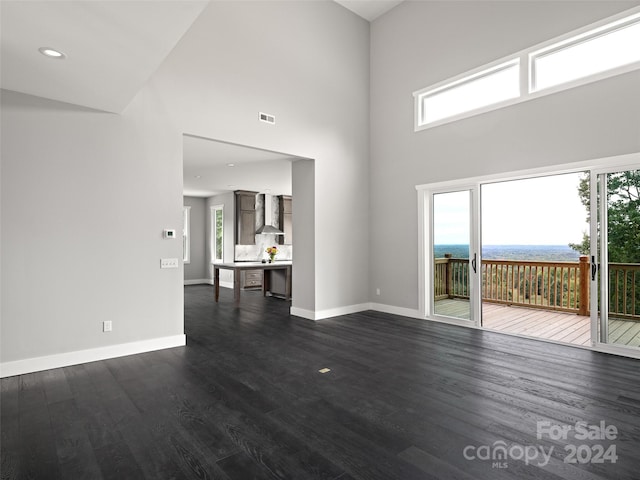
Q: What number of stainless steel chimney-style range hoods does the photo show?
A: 1